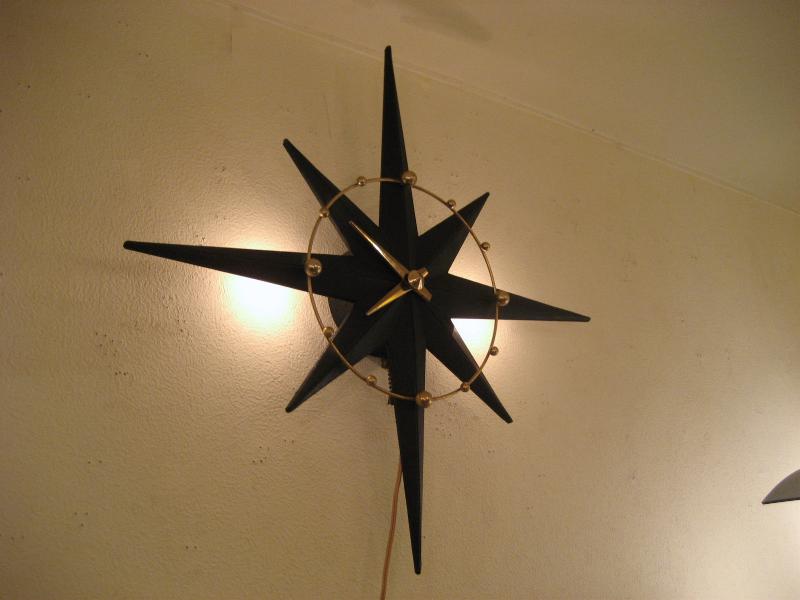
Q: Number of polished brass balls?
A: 12